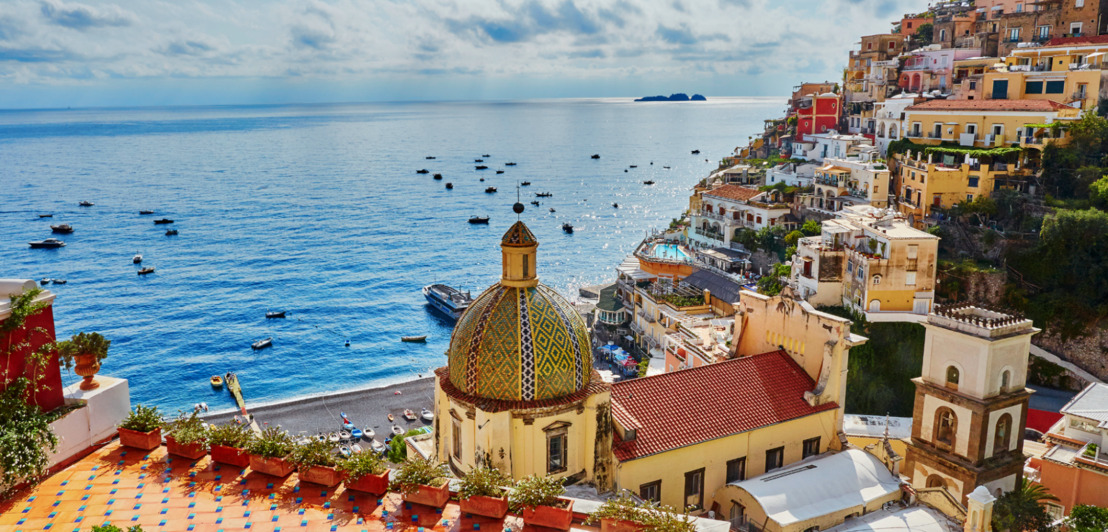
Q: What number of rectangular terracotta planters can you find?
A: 10